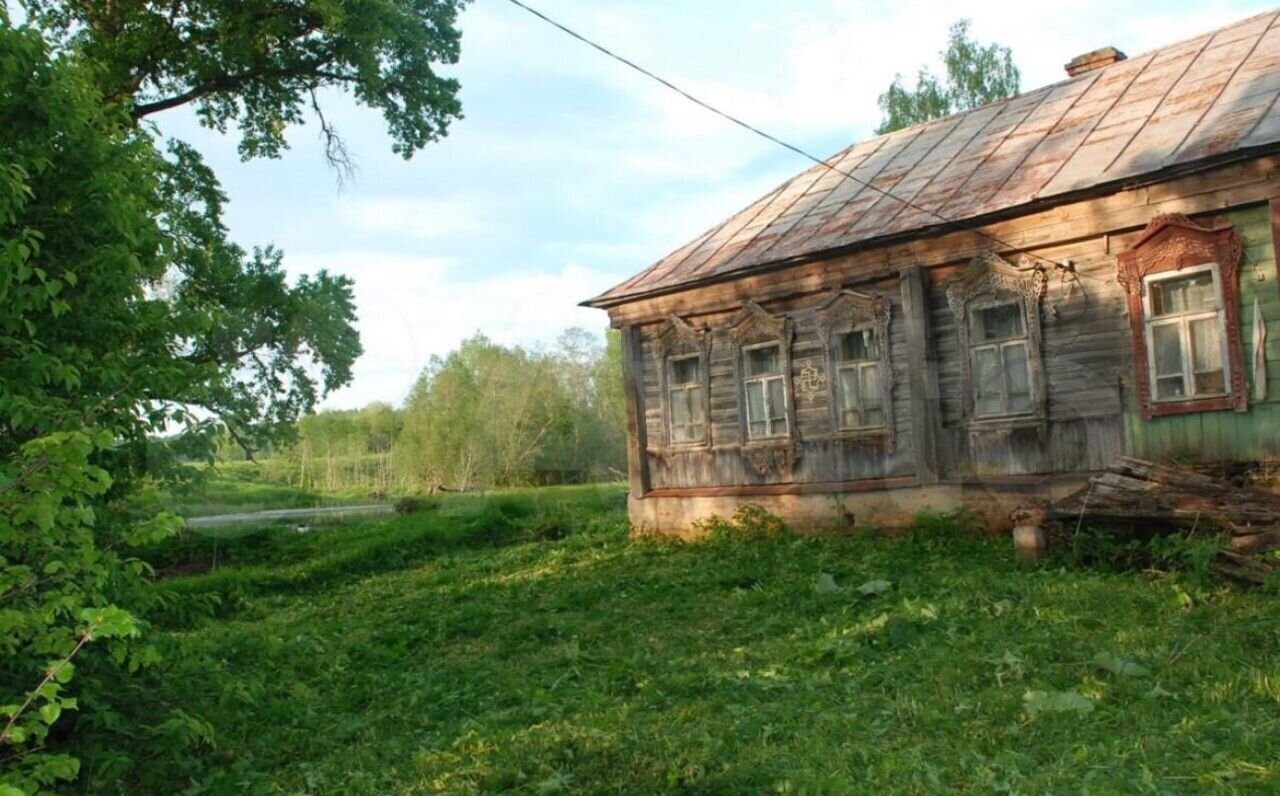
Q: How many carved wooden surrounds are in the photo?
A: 5